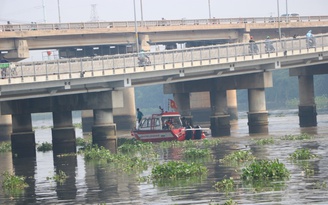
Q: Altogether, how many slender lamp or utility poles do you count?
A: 7